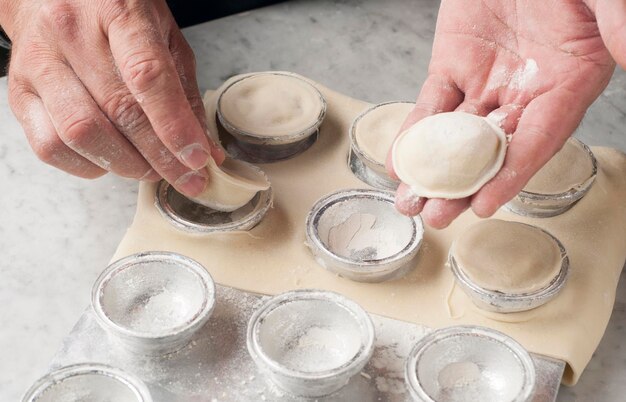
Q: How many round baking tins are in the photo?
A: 10